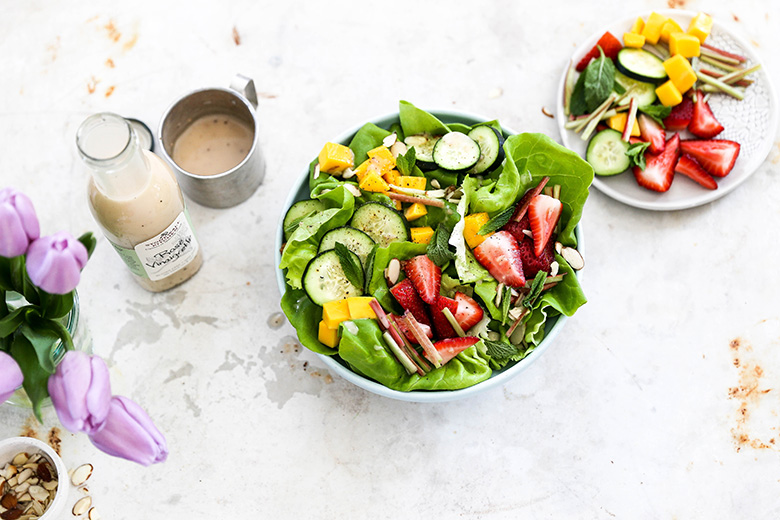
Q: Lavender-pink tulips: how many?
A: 5